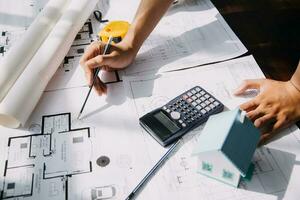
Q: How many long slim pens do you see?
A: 2